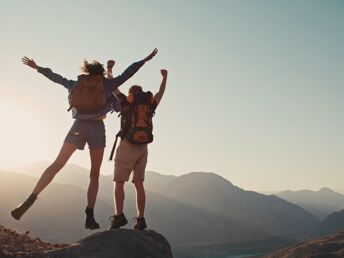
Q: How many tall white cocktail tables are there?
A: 0